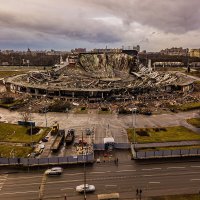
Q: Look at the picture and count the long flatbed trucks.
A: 2